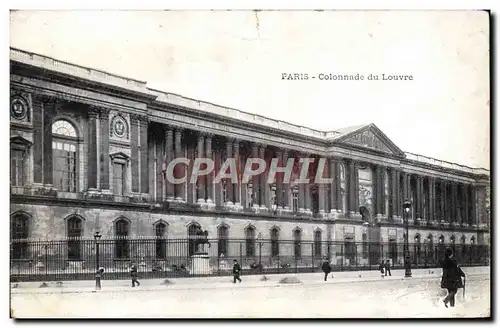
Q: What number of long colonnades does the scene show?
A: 2